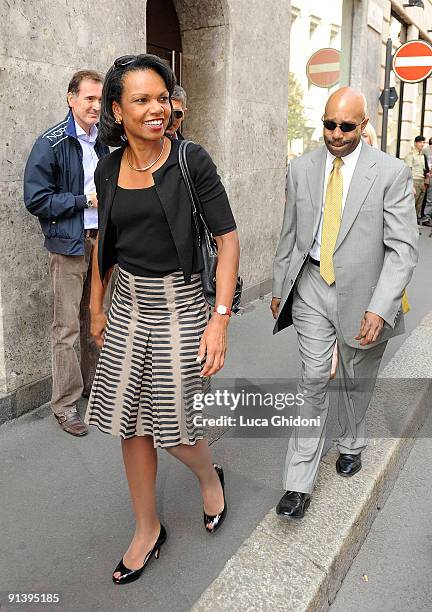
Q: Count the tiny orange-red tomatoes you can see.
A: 0